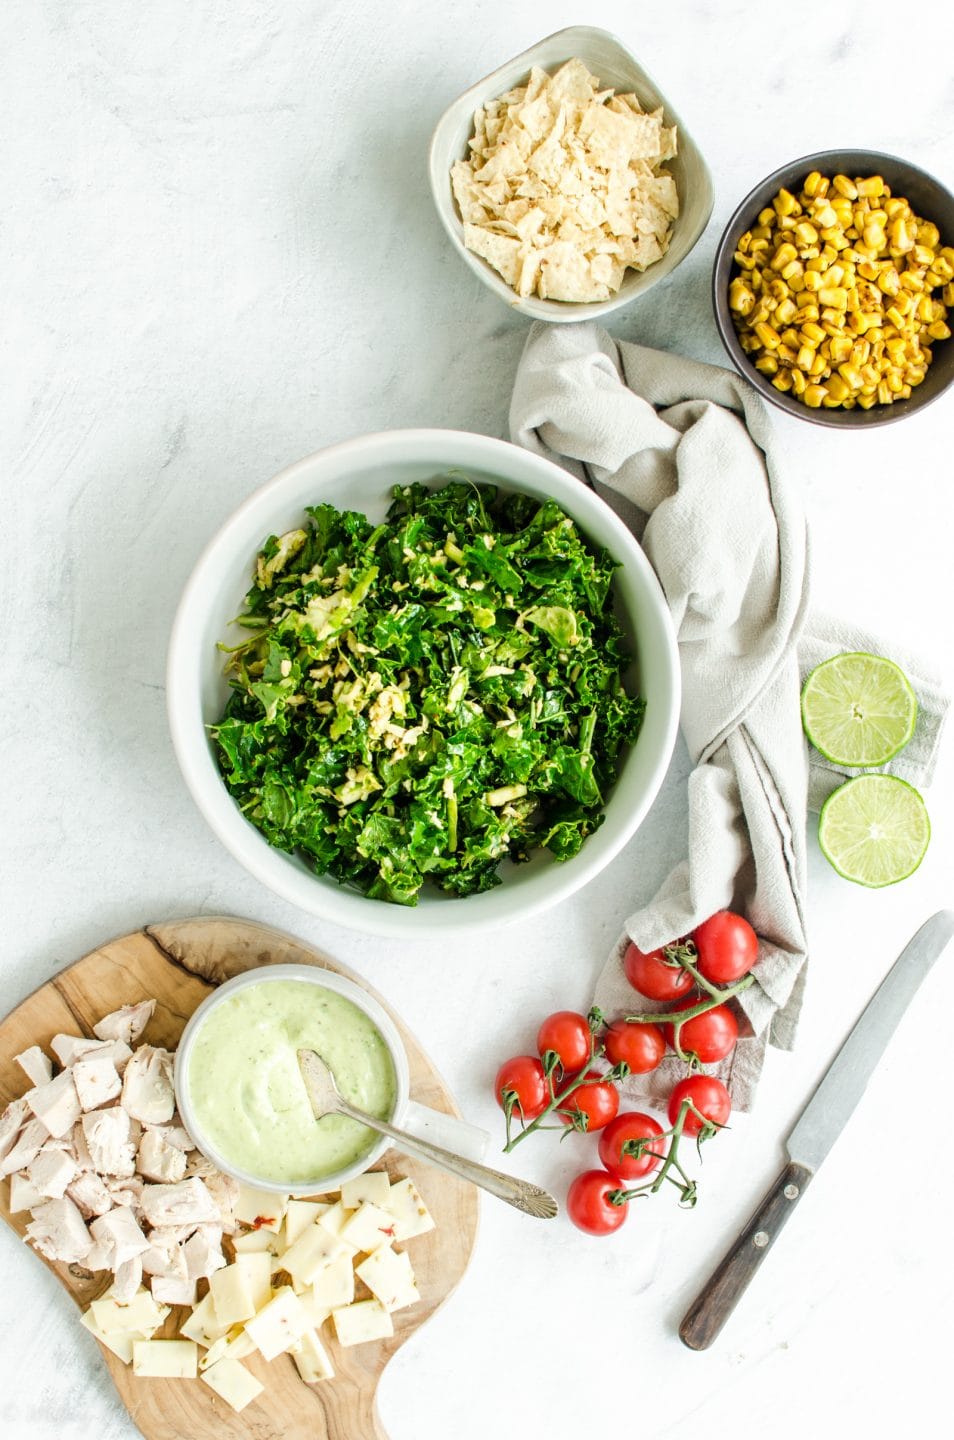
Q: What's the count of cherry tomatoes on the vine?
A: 10